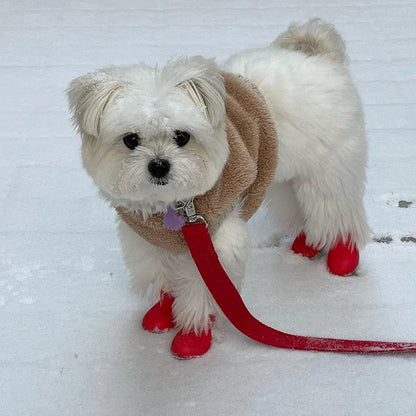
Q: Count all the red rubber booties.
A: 4